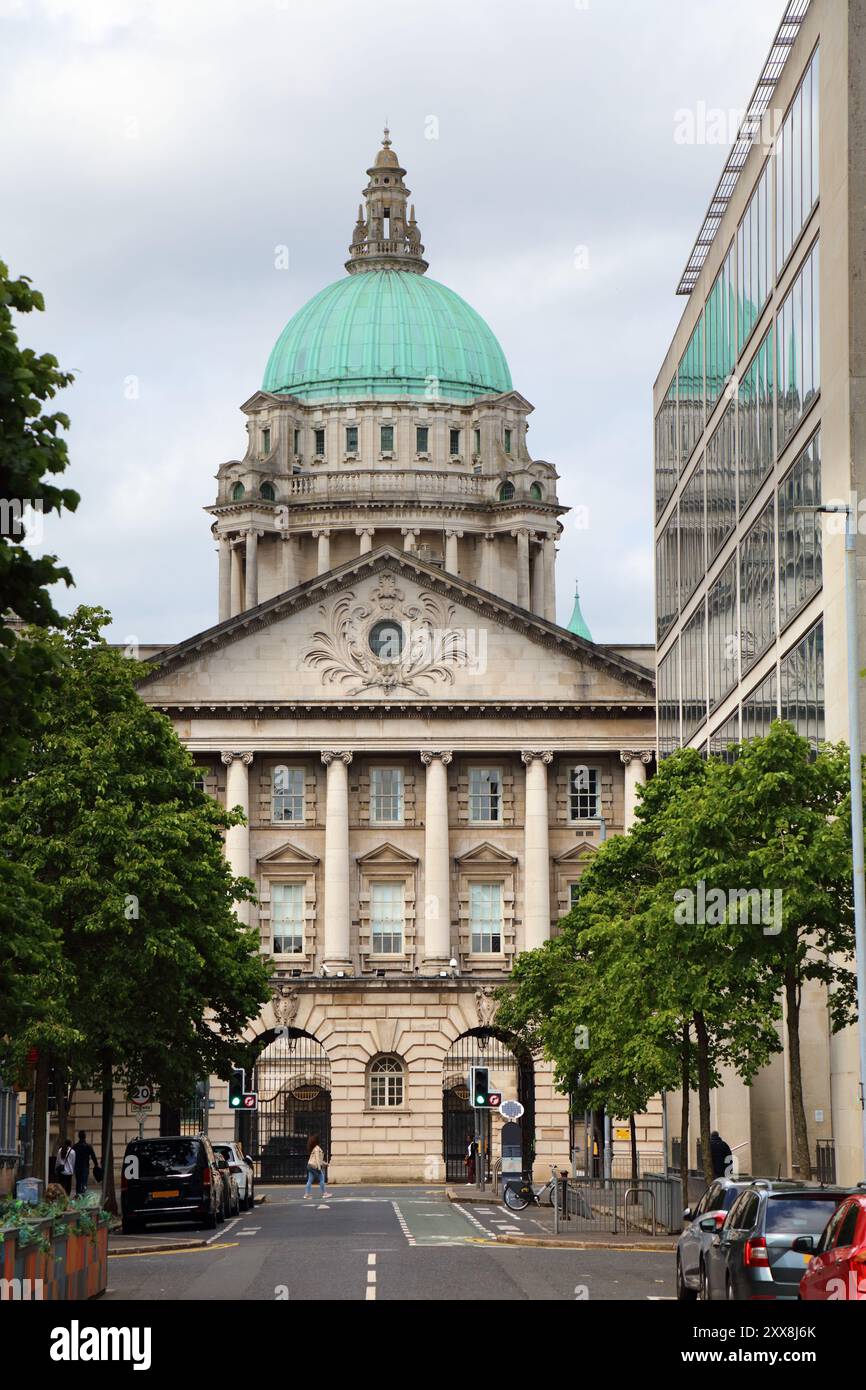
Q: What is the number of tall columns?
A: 5